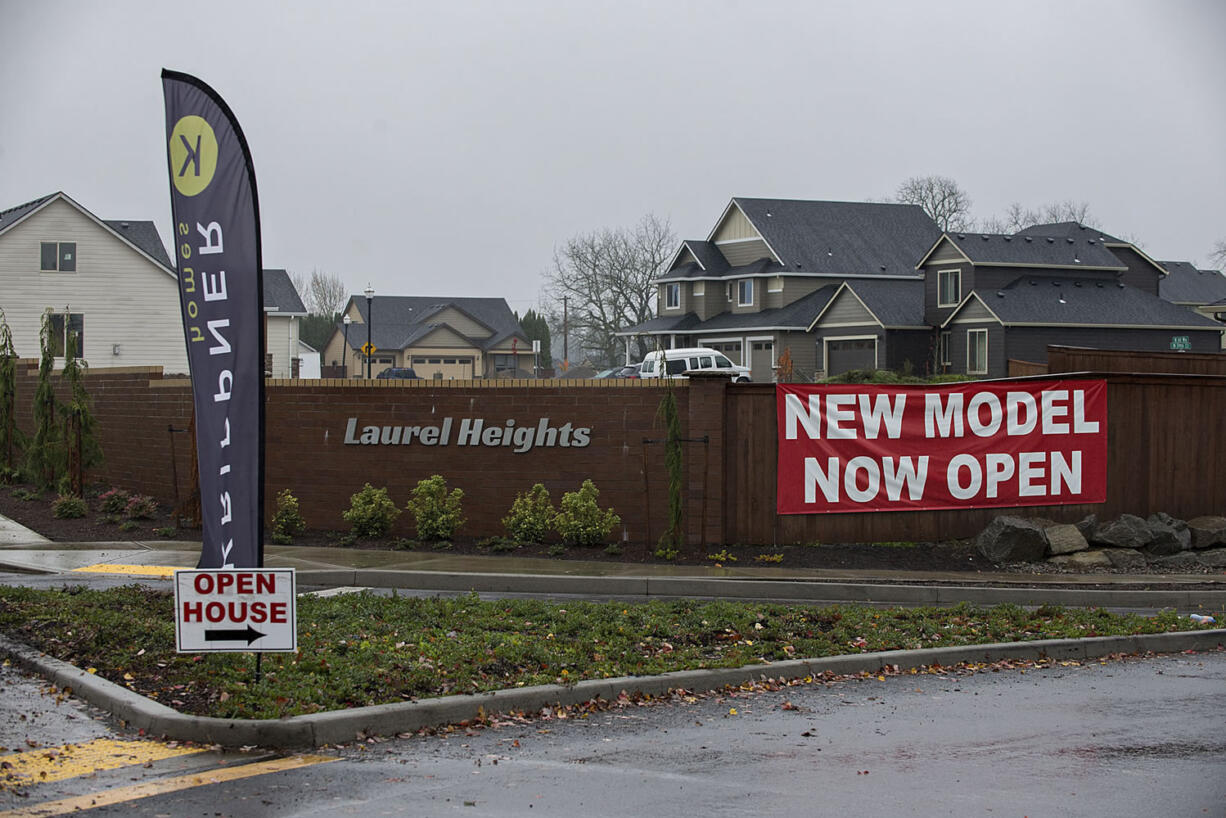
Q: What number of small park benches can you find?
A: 0